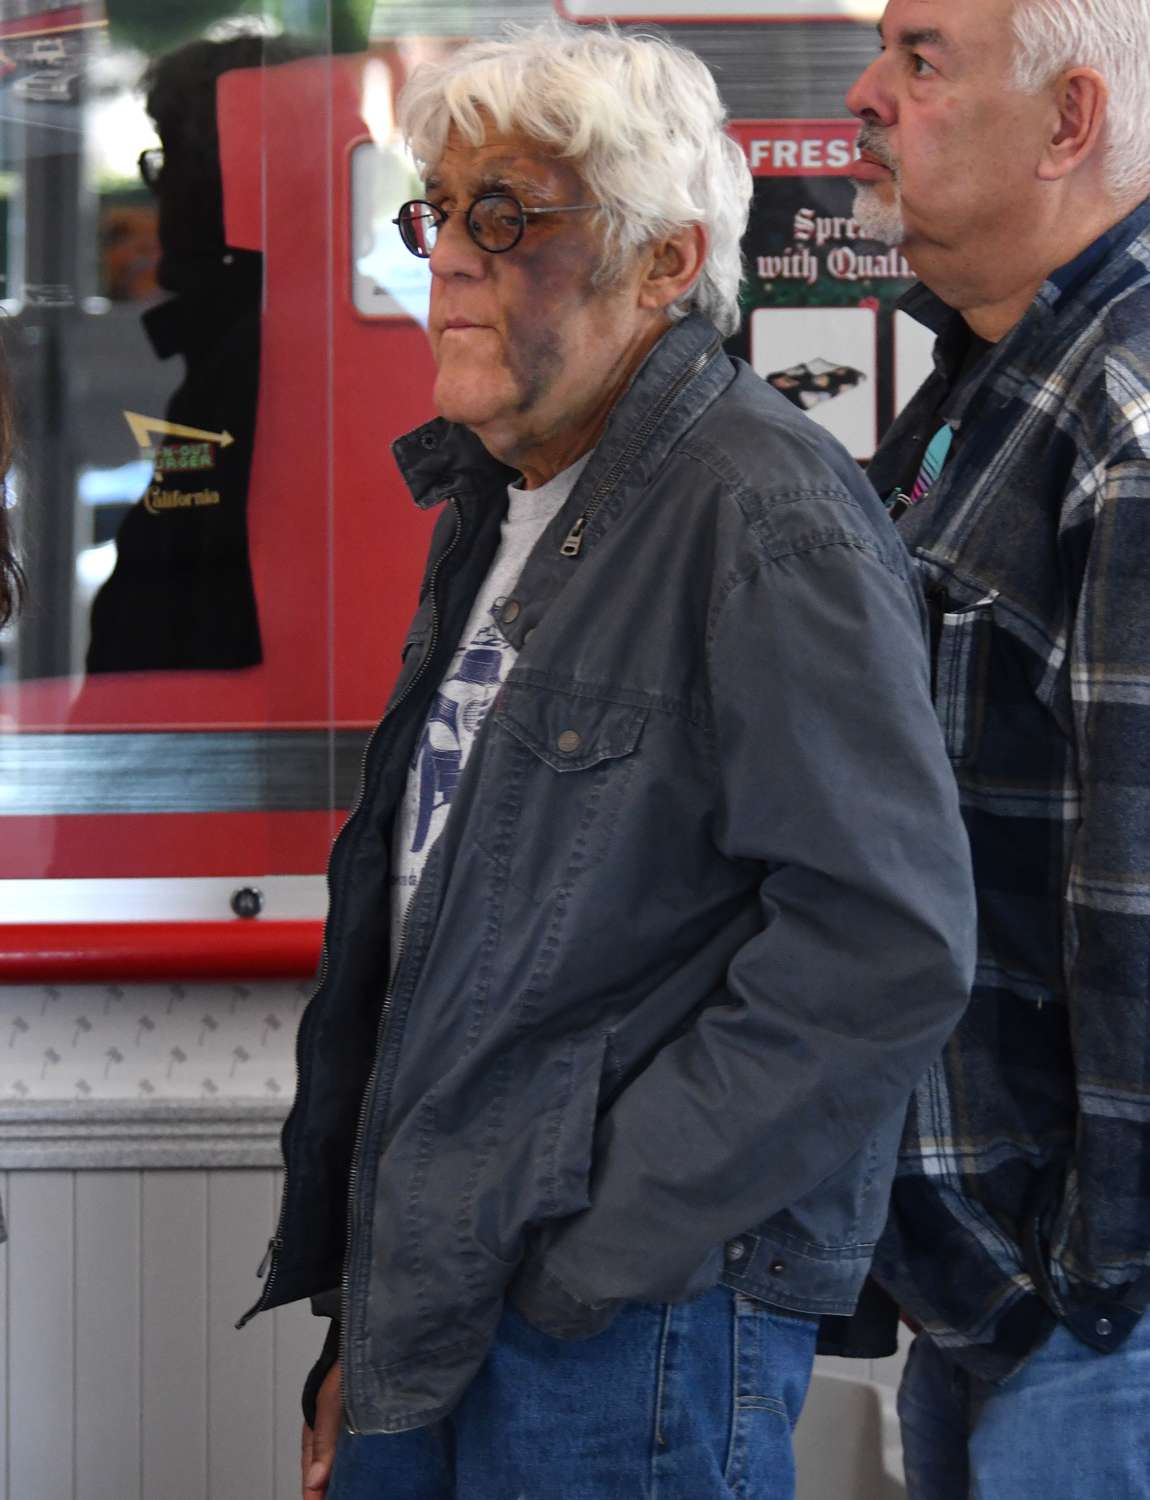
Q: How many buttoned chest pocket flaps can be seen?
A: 1